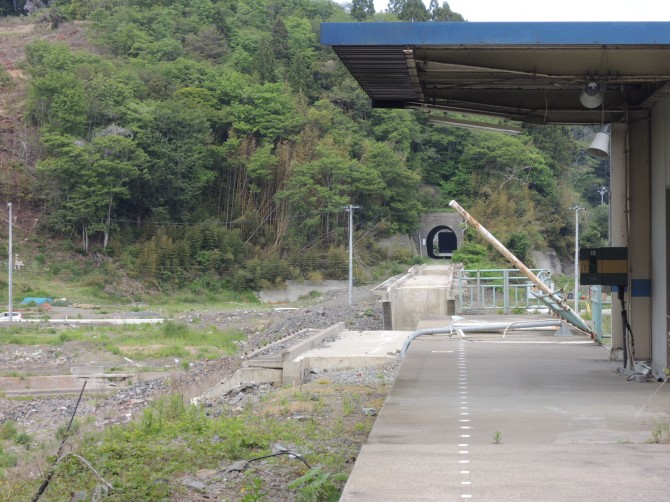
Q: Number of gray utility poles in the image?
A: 3